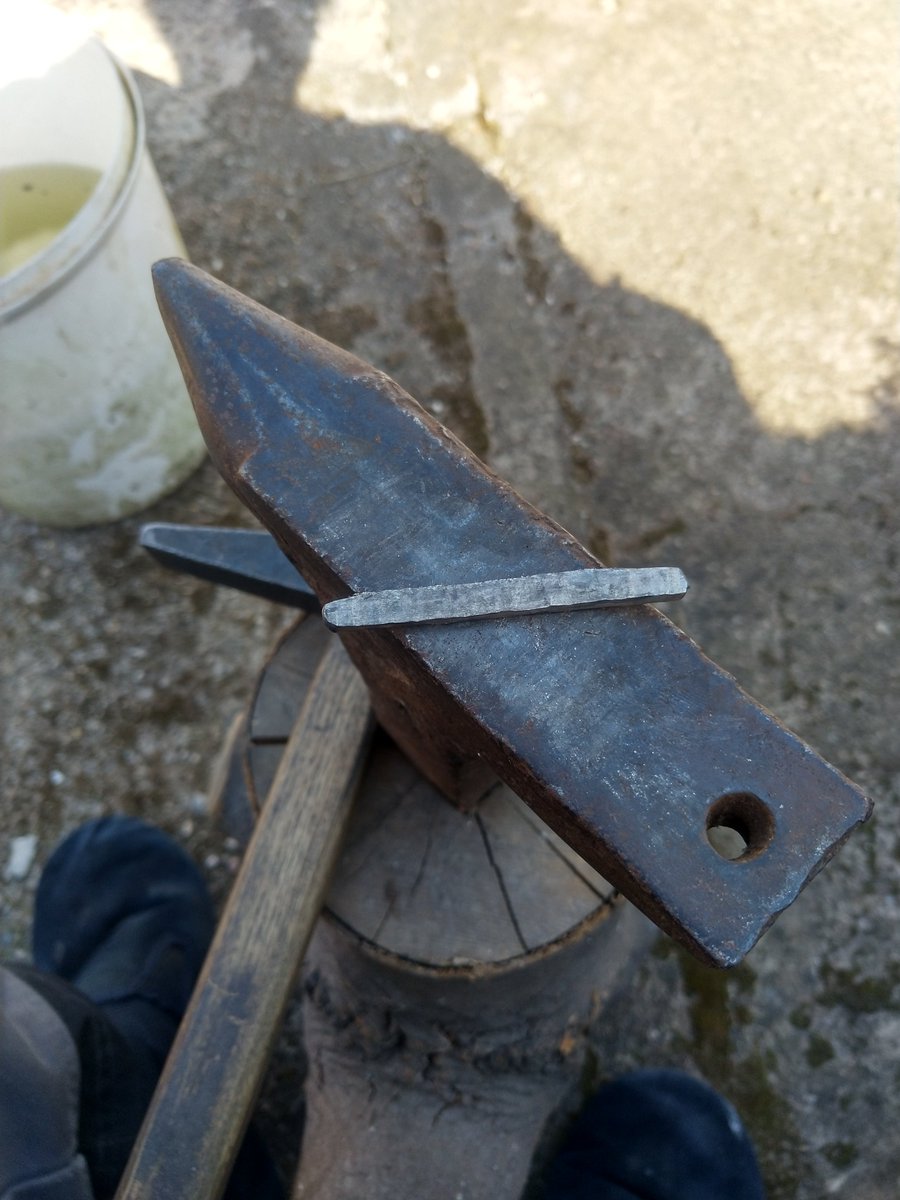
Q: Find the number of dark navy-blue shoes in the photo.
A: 2